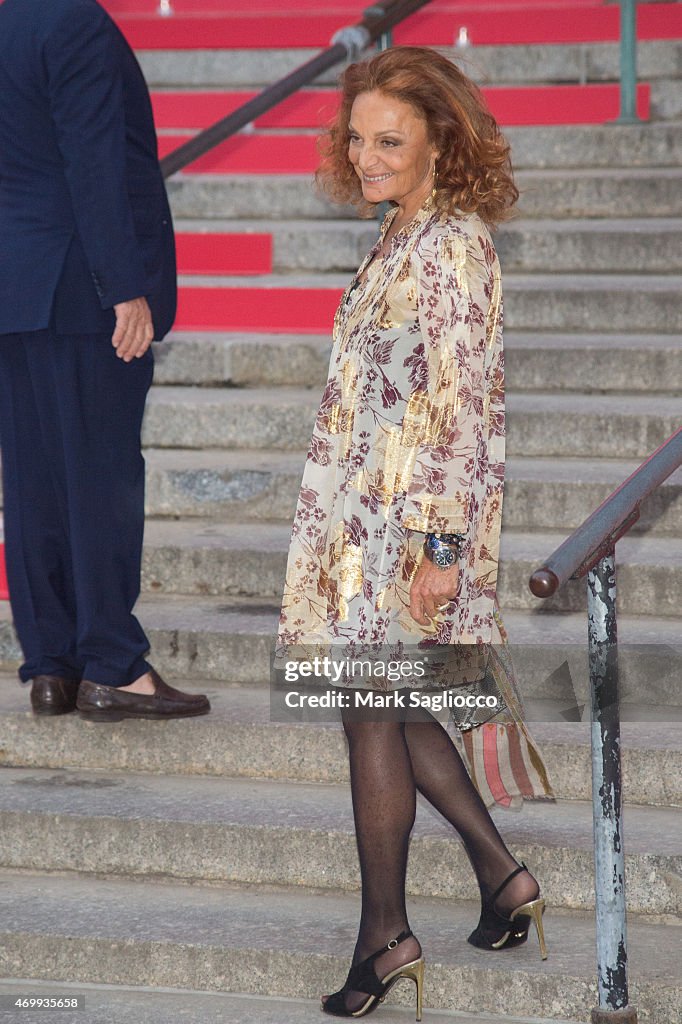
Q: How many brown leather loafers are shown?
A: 2